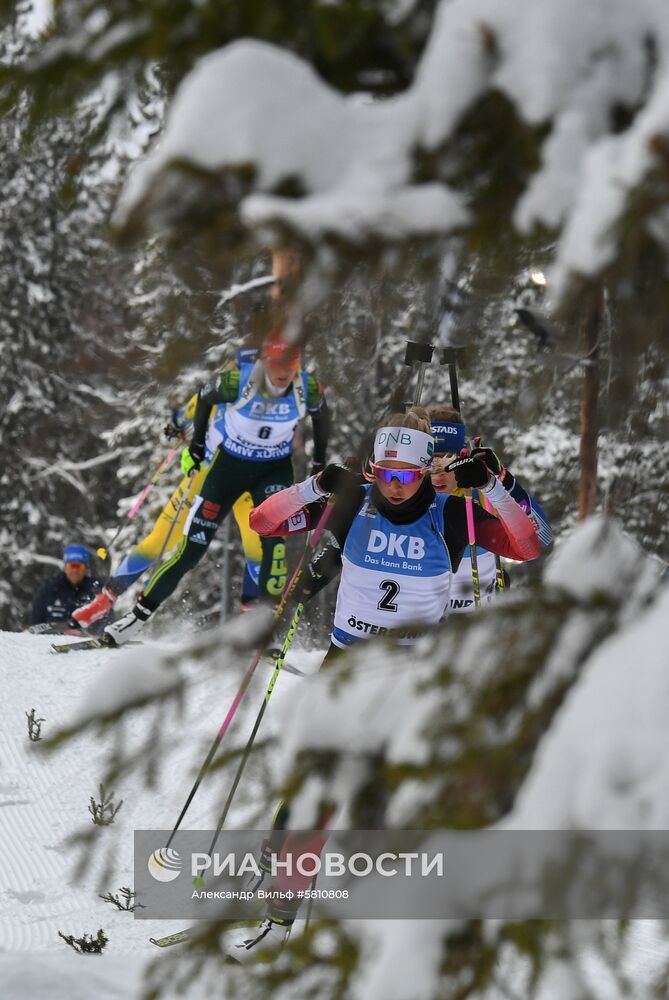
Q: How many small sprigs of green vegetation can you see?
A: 4